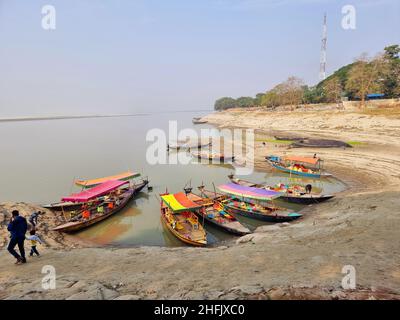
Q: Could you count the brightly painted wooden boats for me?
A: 7